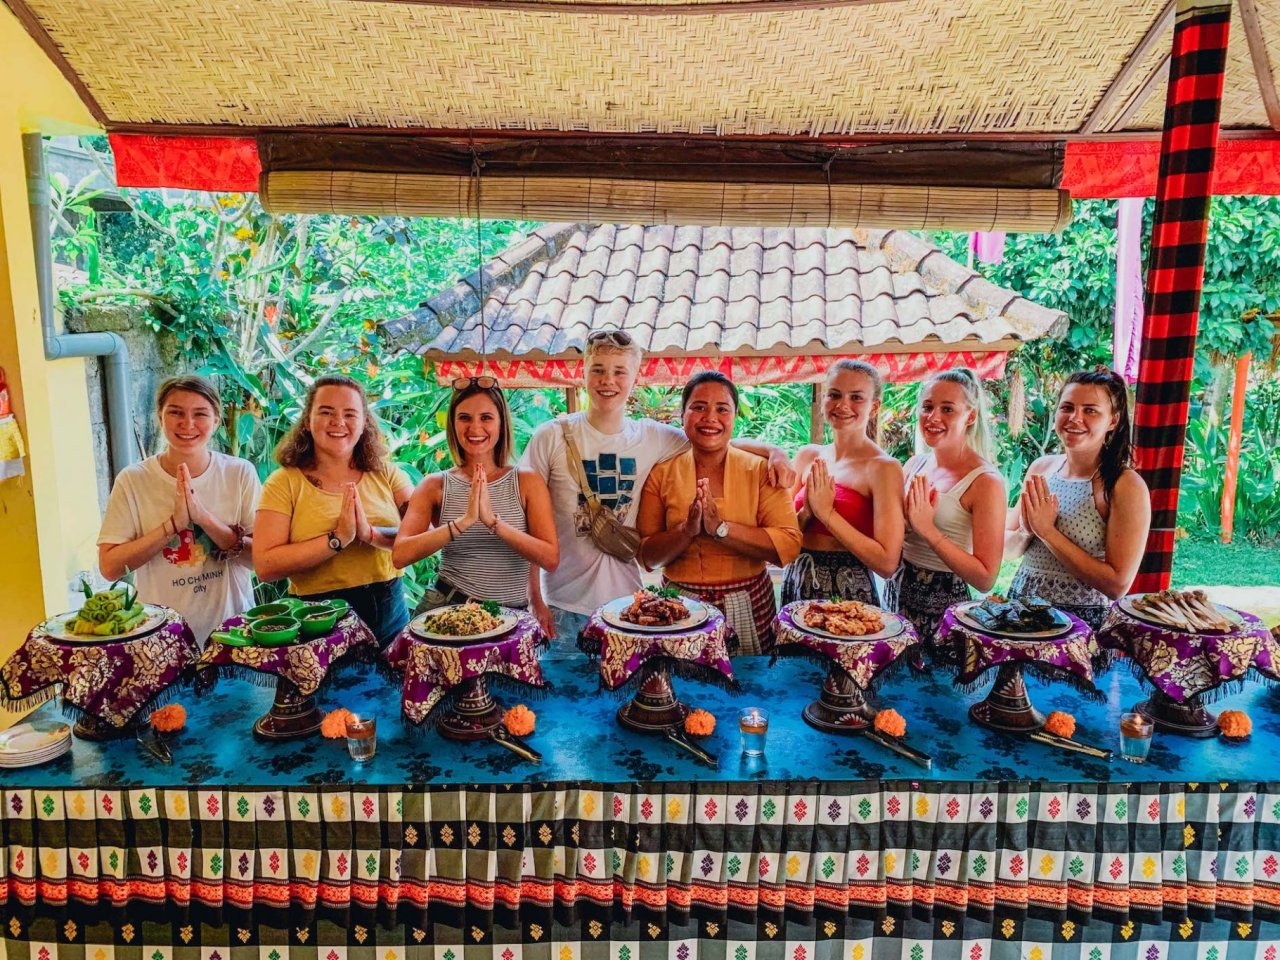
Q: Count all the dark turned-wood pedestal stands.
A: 7